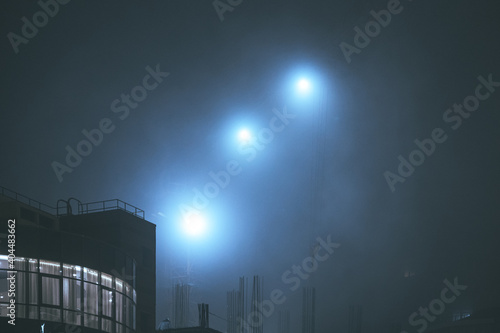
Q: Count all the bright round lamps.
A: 3